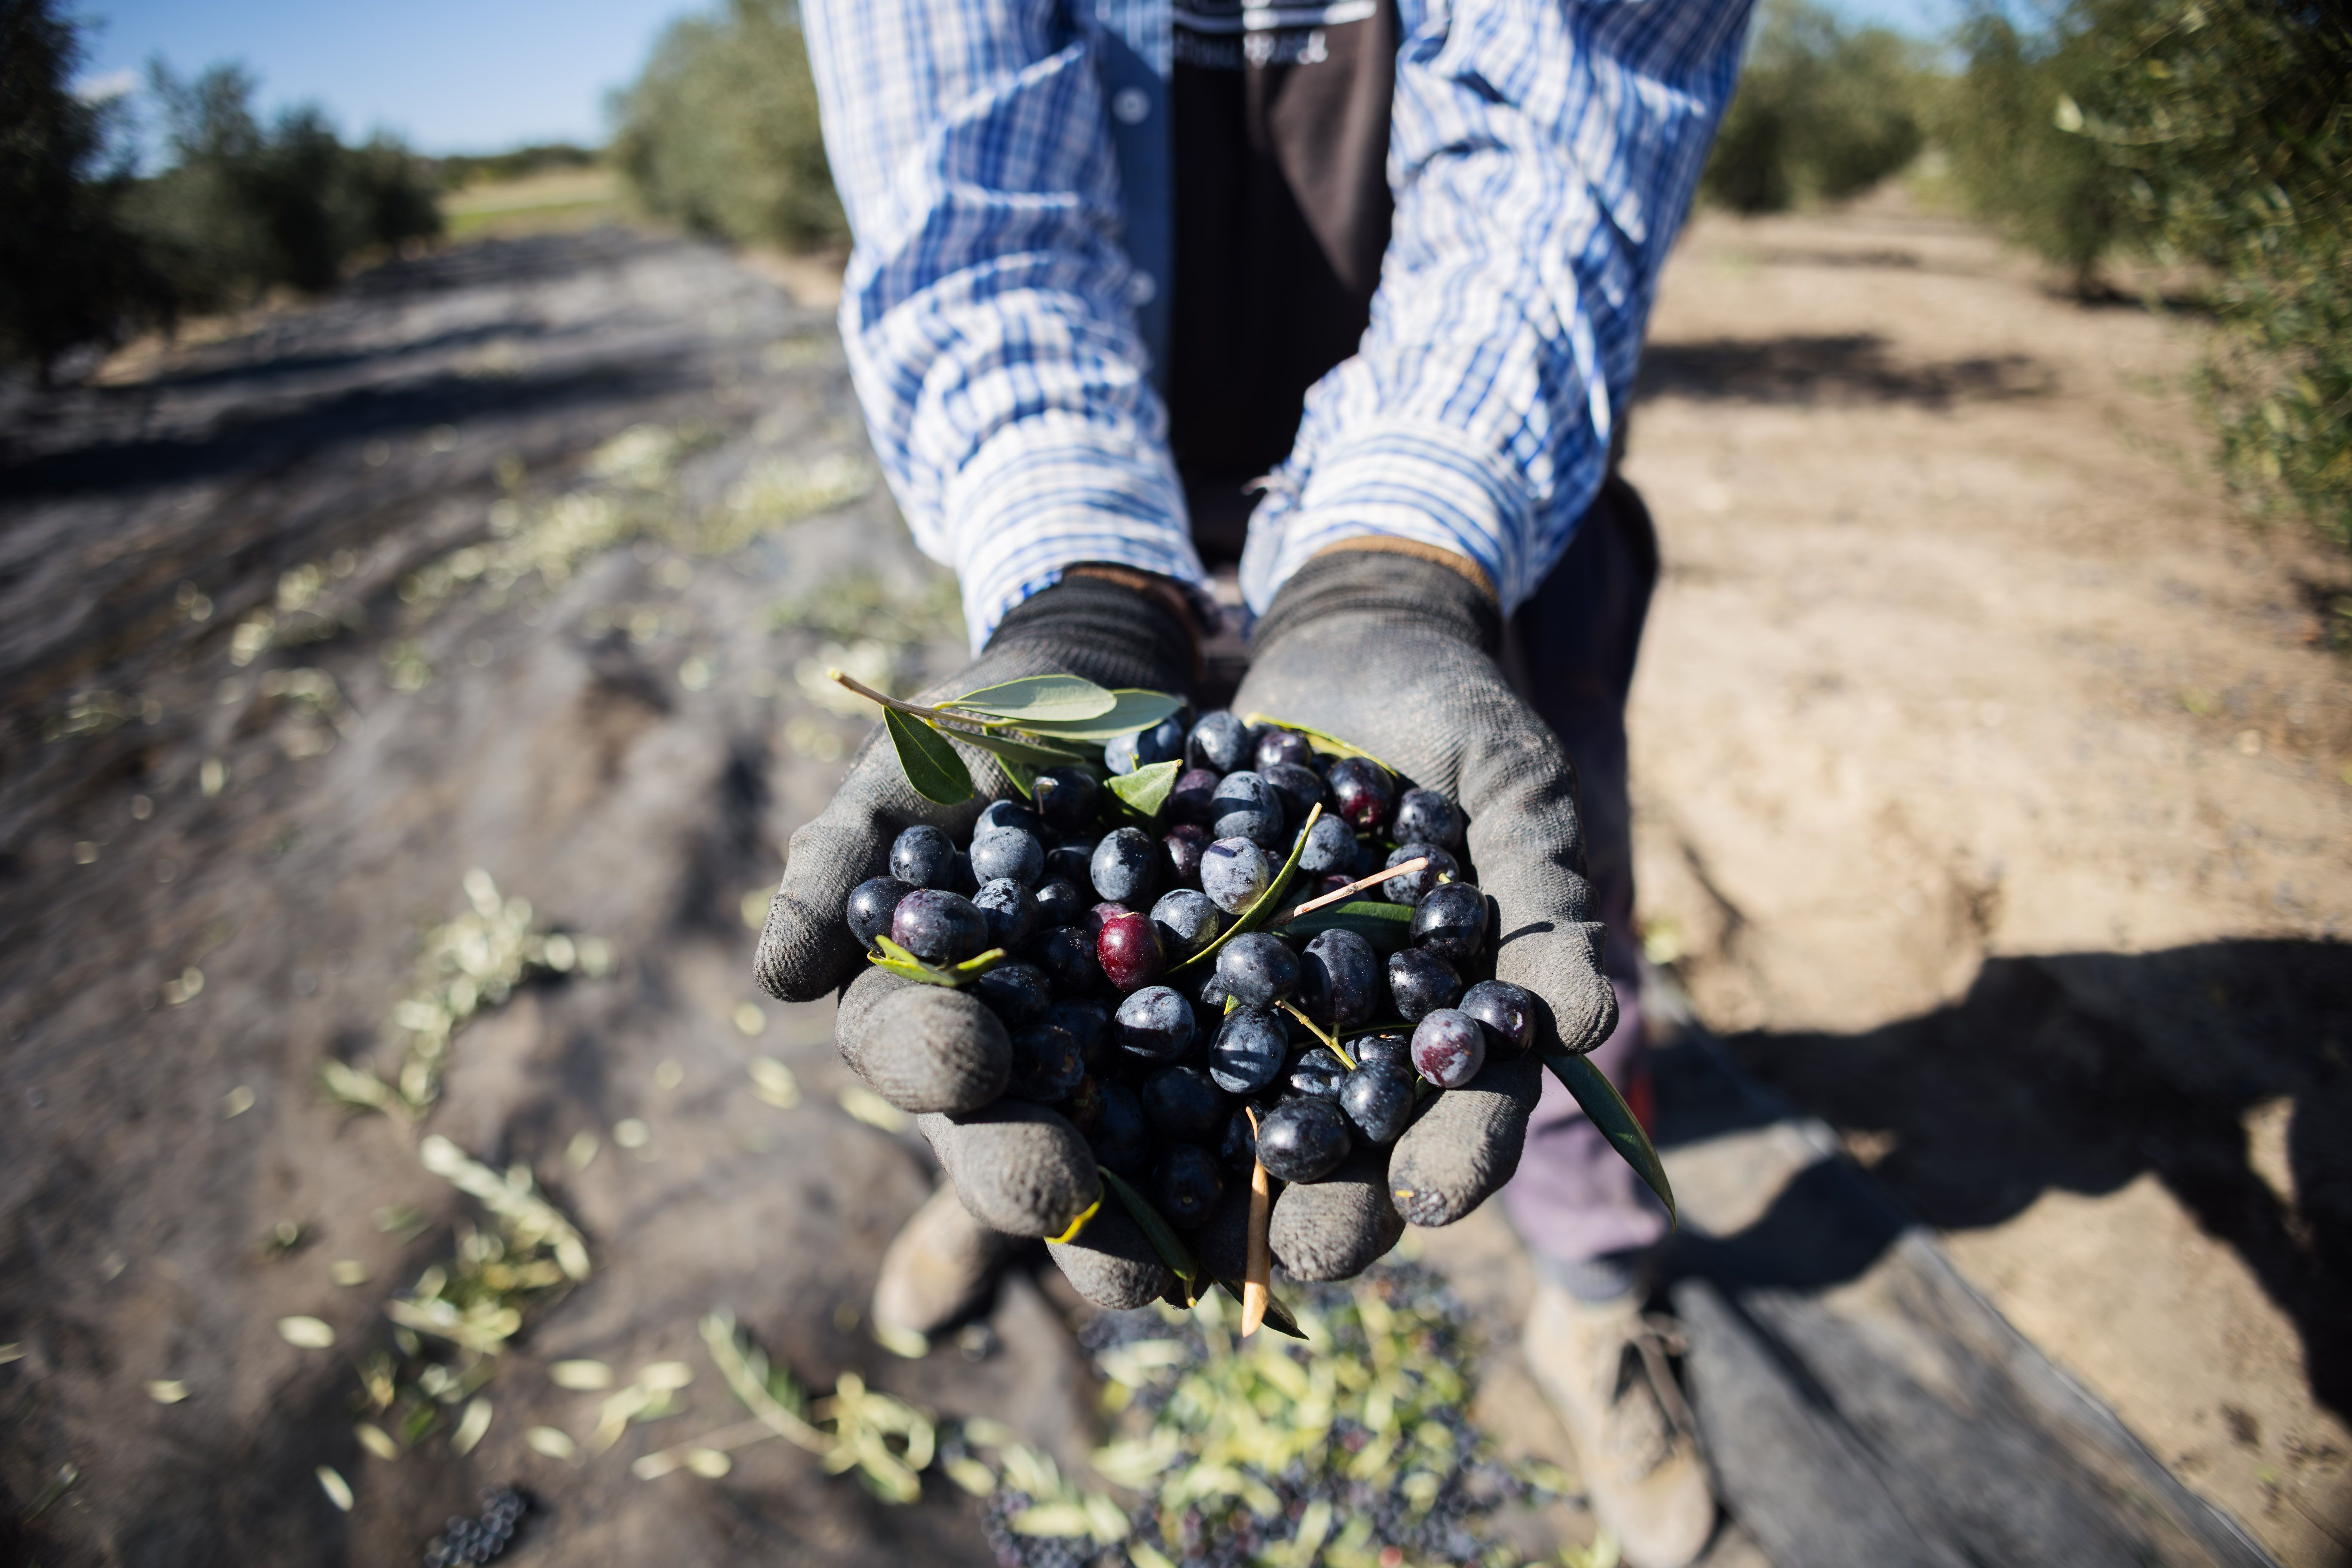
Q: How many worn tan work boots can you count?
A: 2